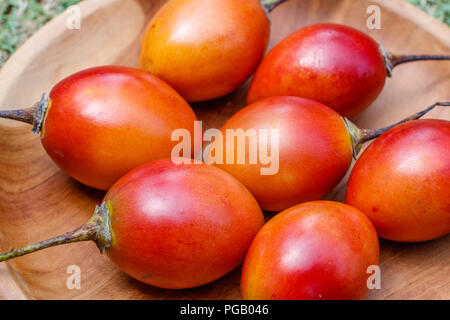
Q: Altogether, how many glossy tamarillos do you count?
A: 7